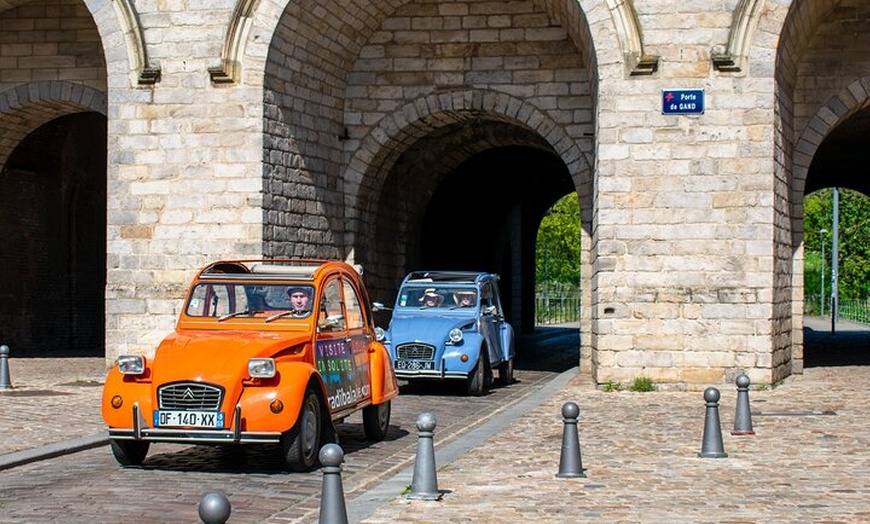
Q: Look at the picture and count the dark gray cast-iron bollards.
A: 7